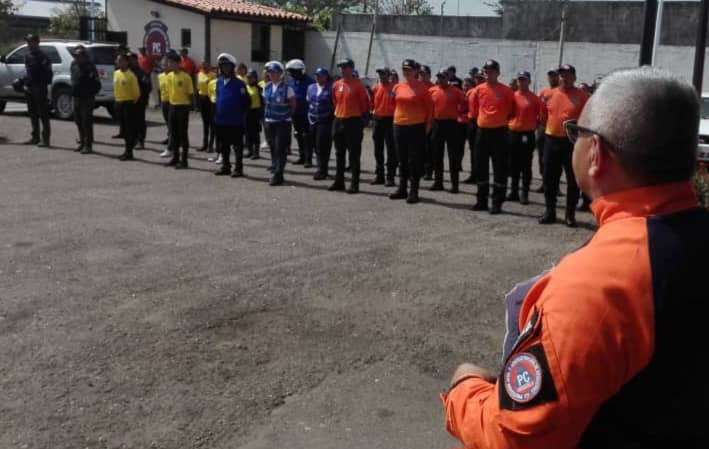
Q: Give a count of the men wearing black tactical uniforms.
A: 2